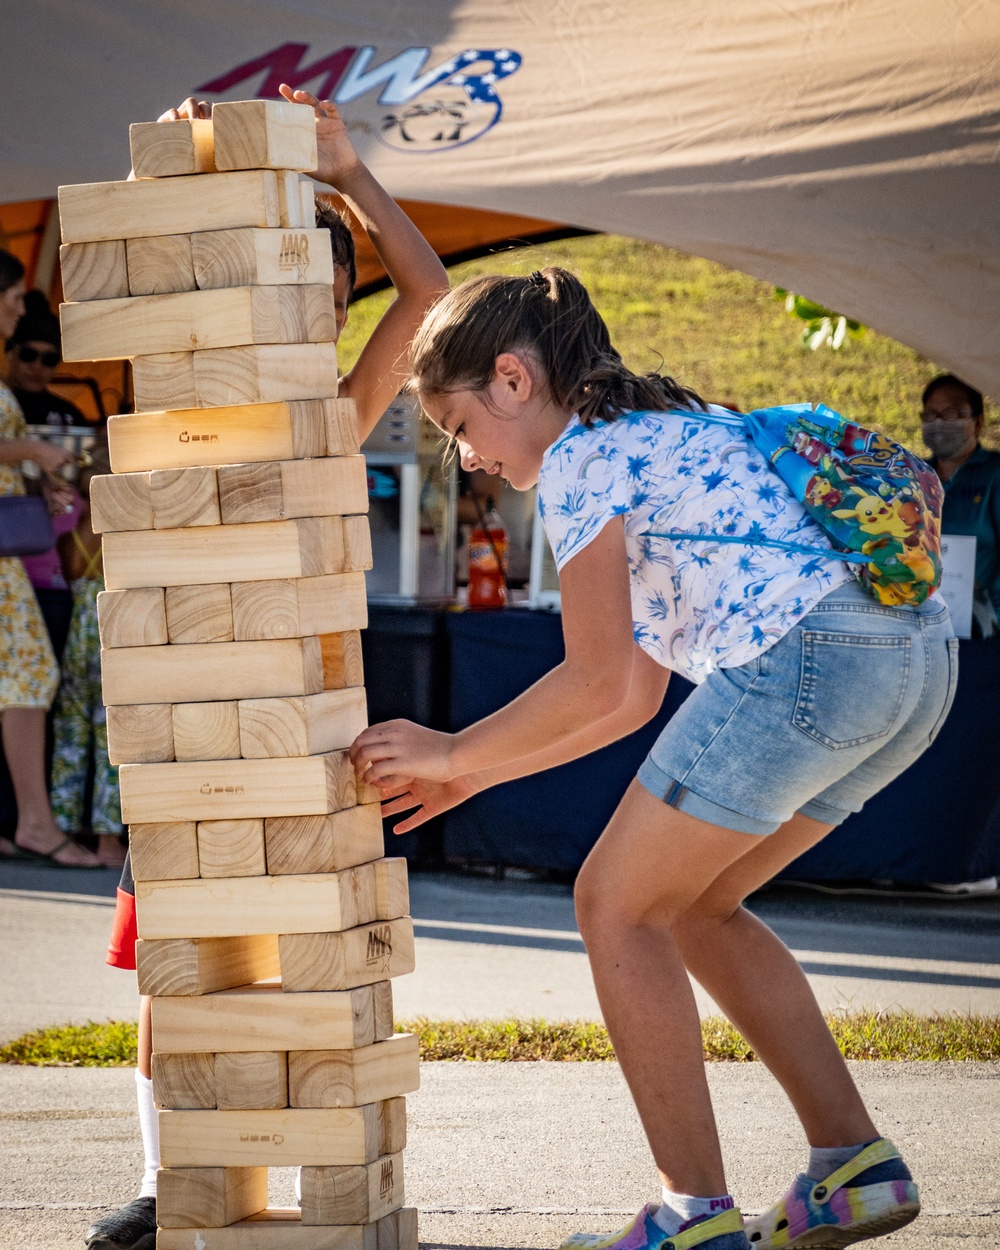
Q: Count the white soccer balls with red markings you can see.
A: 0